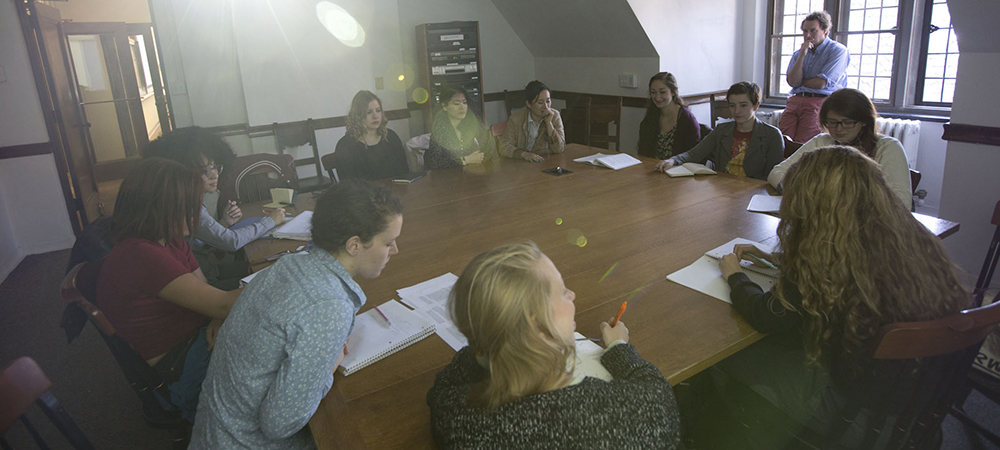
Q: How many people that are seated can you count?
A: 11